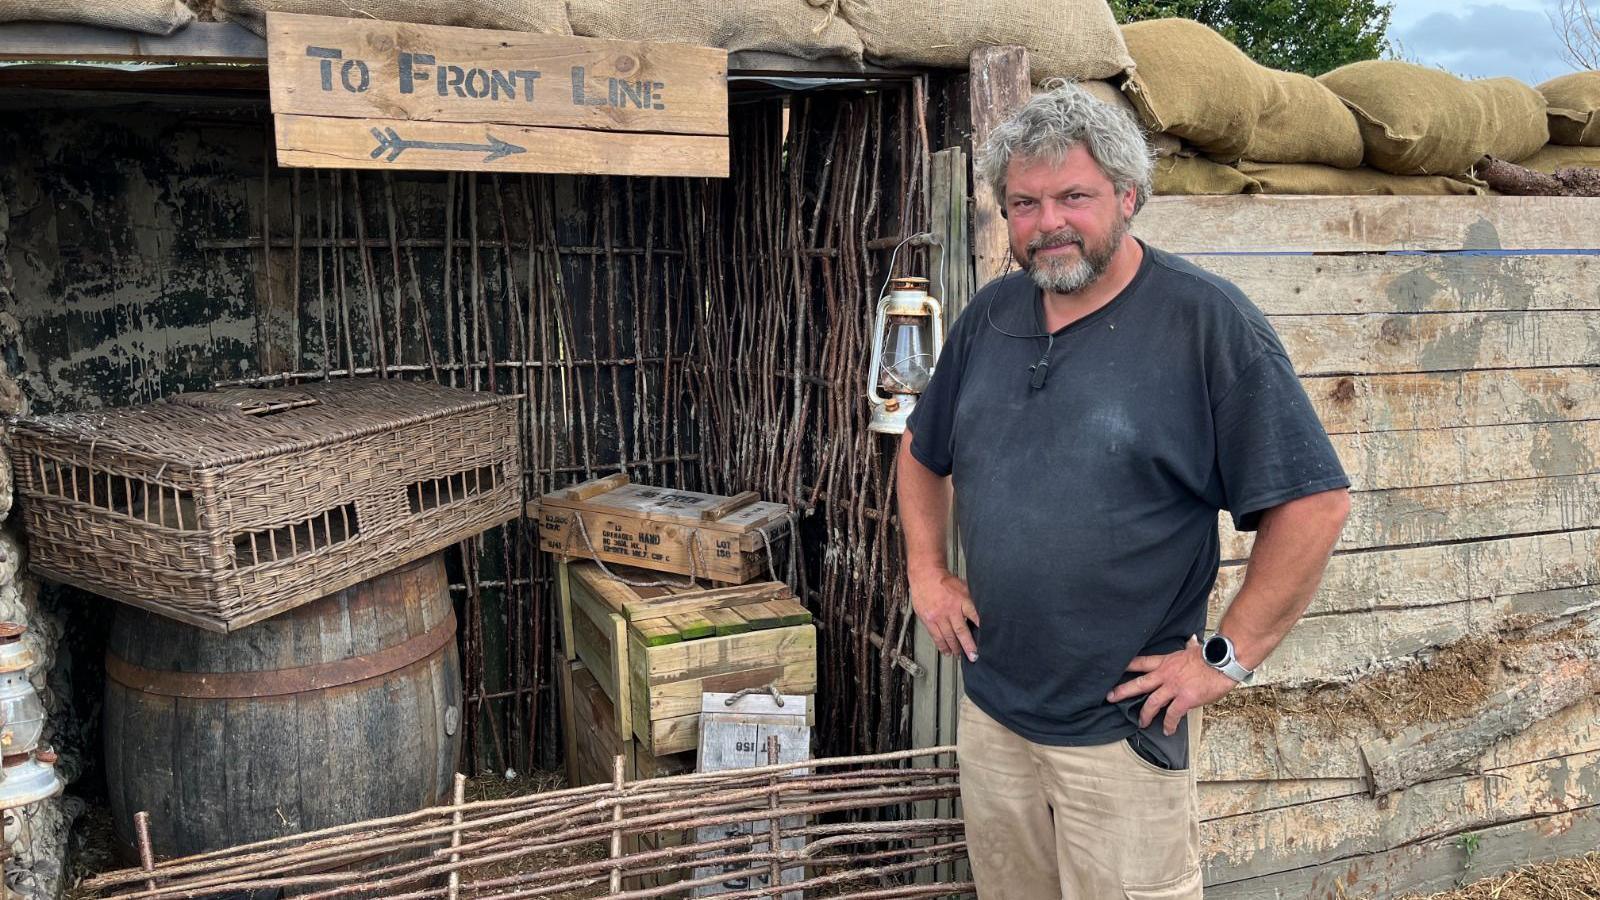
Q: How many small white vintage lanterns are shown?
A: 2